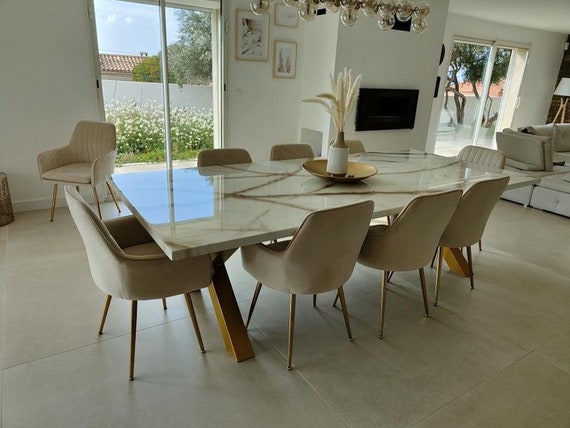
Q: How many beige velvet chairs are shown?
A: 9